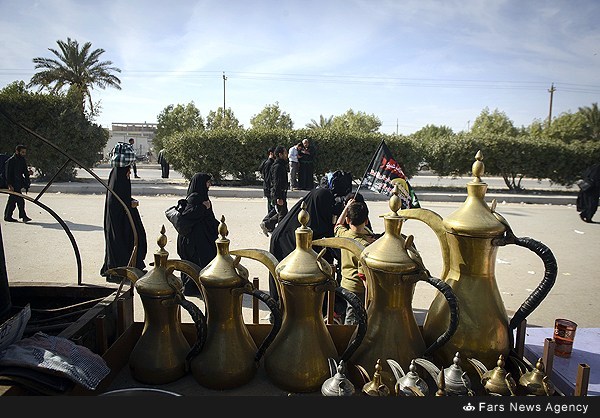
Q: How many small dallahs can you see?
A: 6